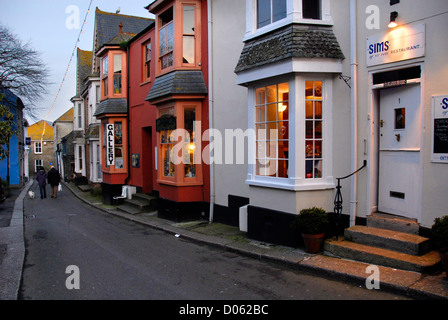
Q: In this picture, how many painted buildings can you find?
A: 3